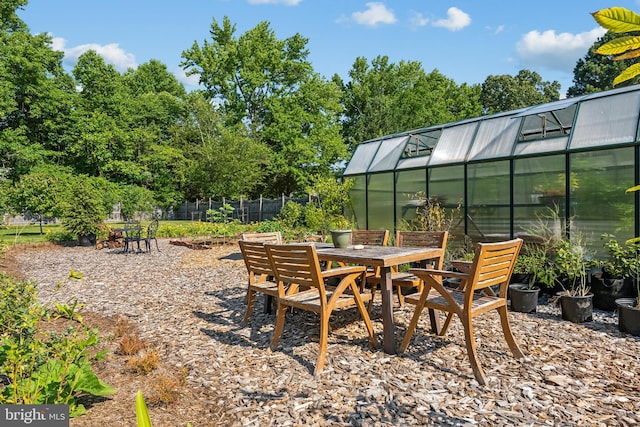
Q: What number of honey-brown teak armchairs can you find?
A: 6